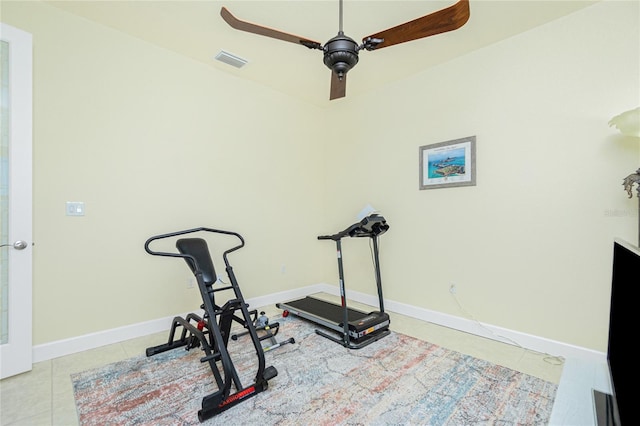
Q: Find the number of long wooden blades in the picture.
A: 3